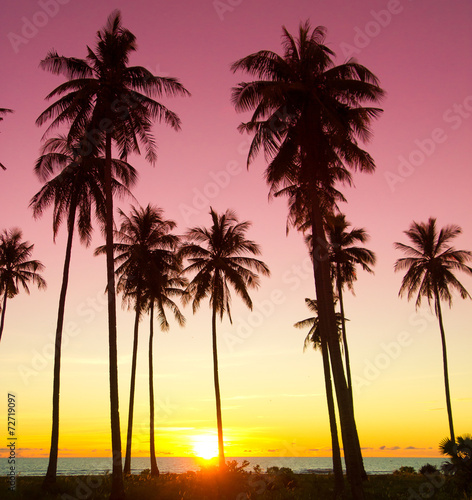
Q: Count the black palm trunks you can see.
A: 10